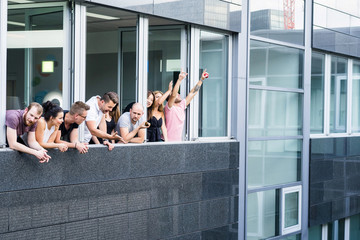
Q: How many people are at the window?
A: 9